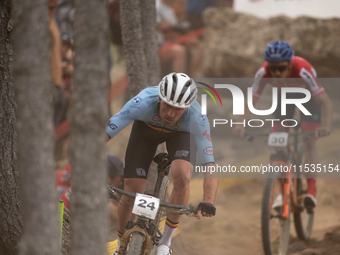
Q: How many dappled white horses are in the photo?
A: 0